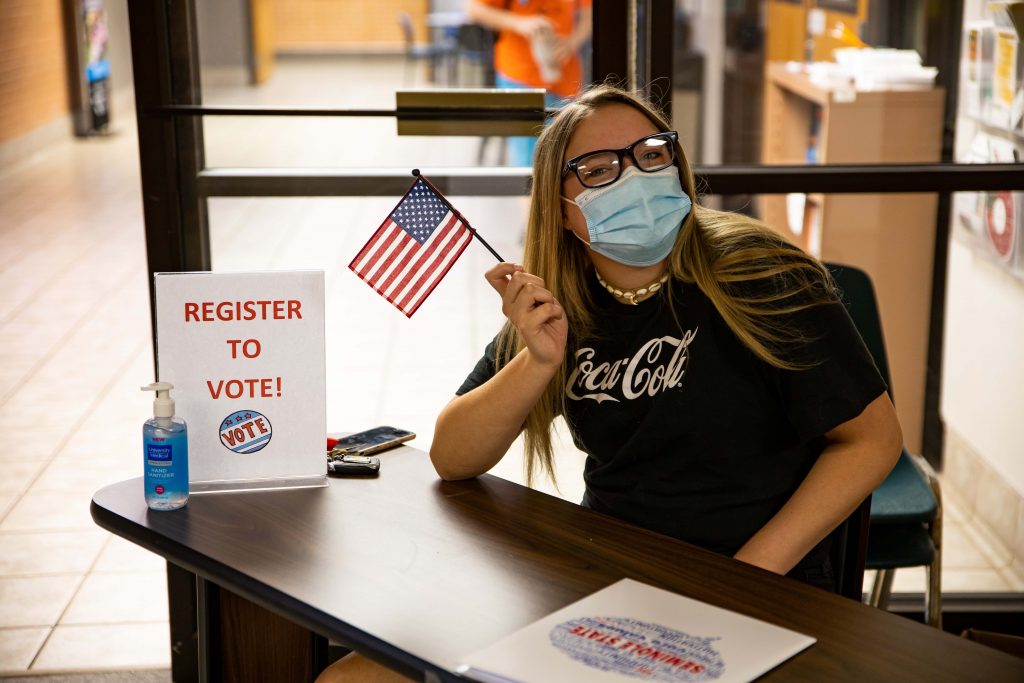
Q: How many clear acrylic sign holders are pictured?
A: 1